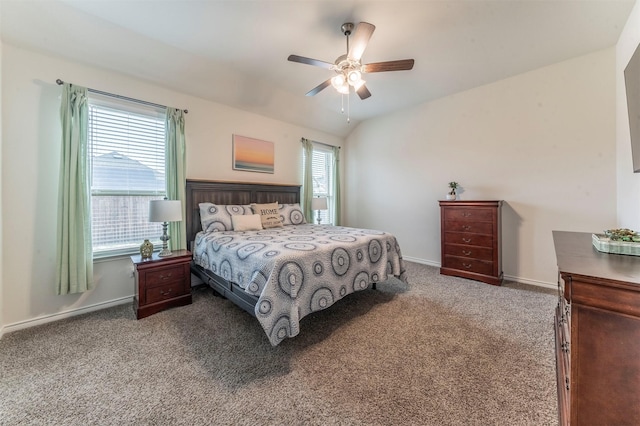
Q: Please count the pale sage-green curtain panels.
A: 4